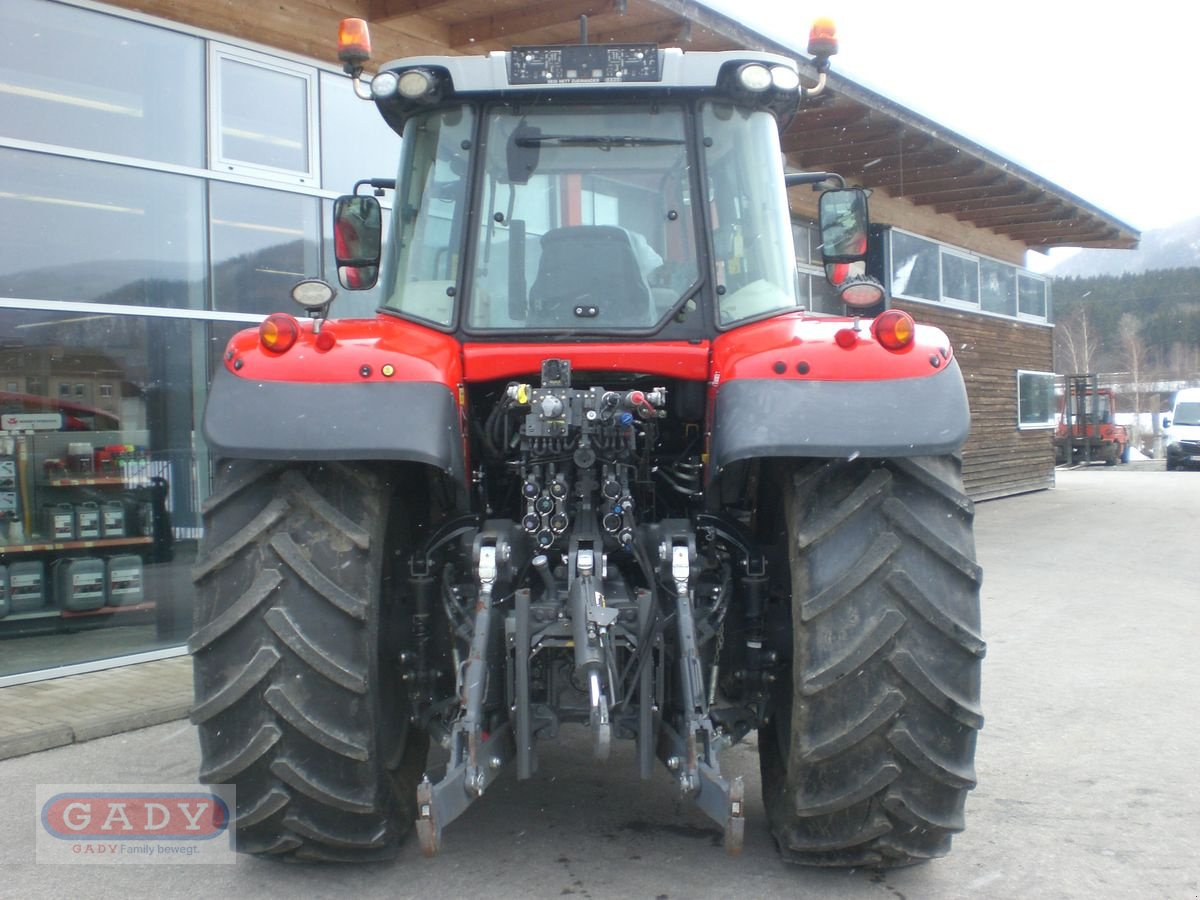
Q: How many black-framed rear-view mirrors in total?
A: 2